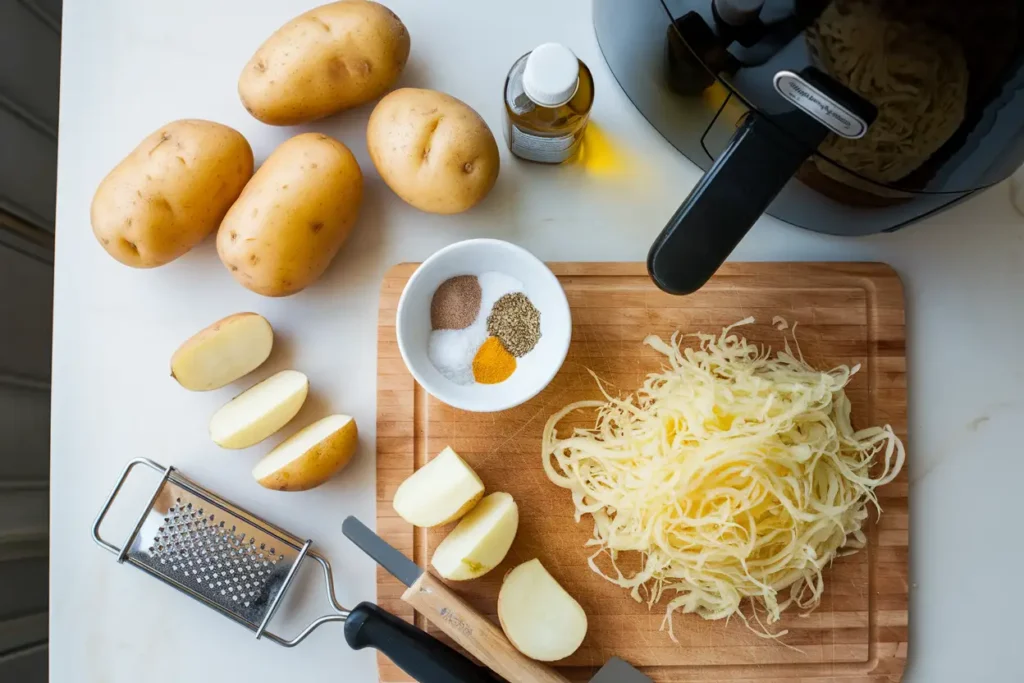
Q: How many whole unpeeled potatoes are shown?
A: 4